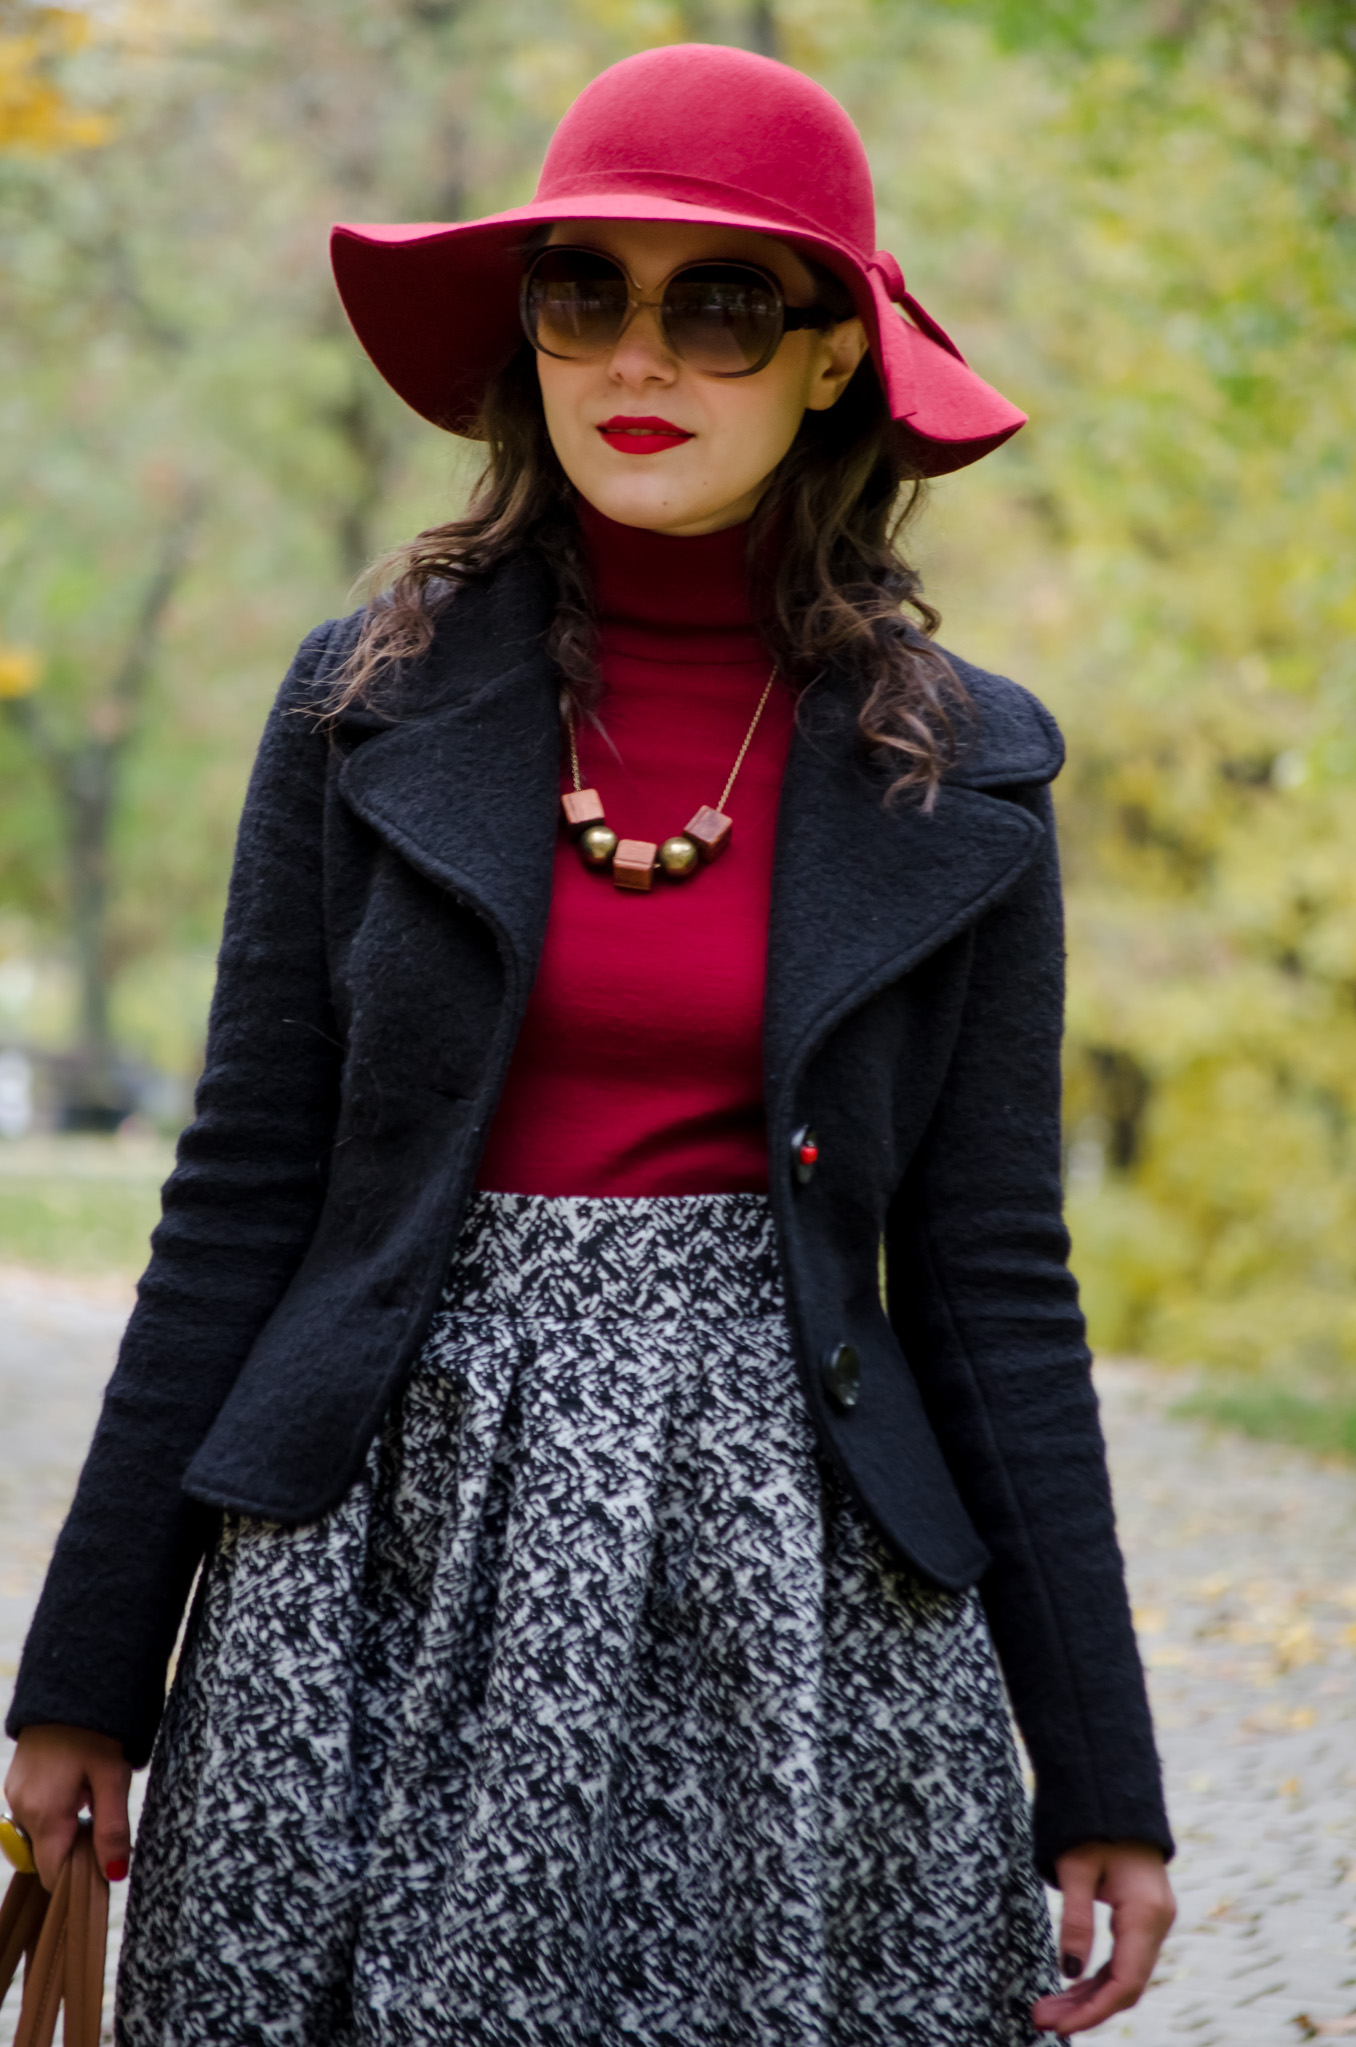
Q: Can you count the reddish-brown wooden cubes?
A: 3